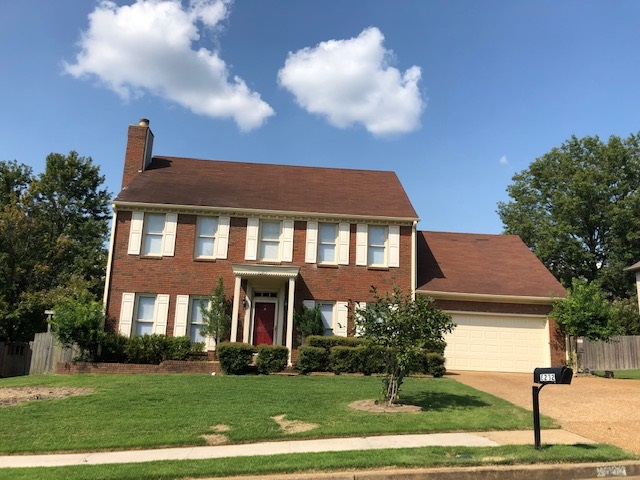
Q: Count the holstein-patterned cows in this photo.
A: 0